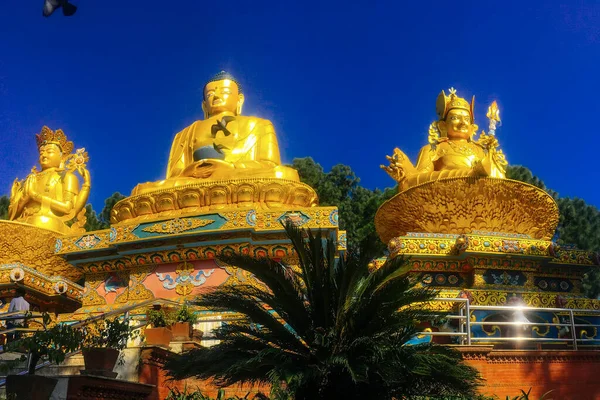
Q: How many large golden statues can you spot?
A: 3